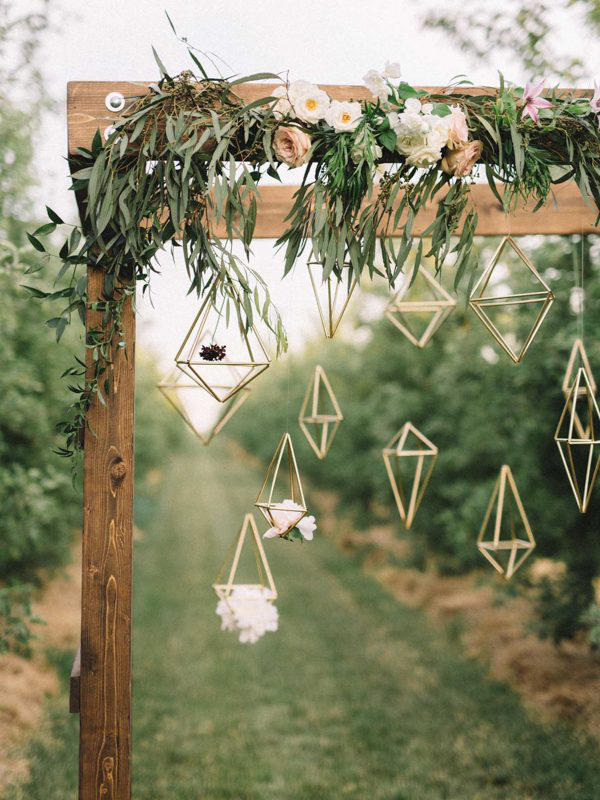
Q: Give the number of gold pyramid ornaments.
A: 12